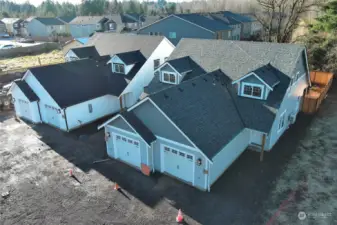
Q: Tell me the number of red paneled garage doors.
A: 0